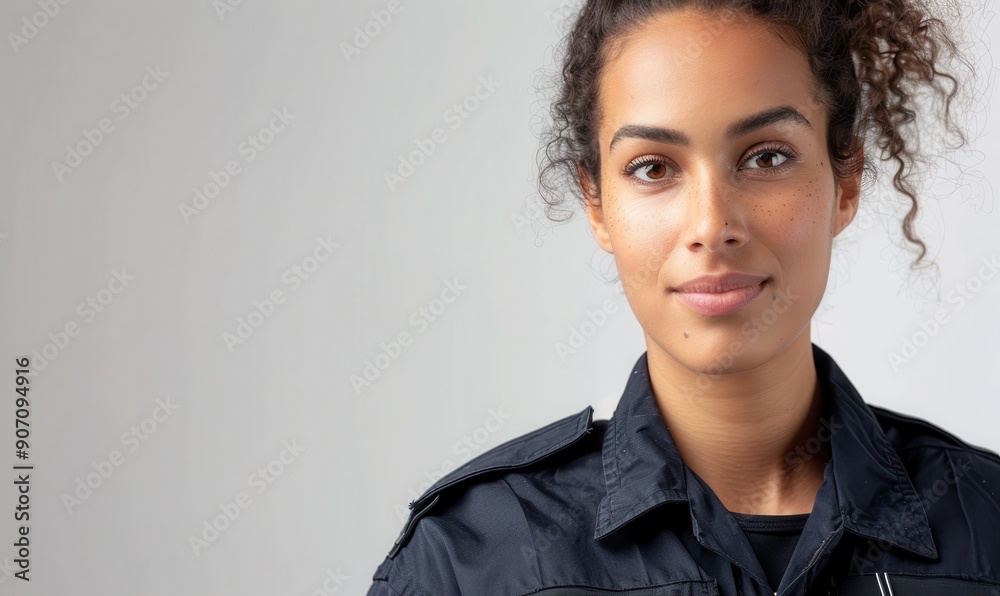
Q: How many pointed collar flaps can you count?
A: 2